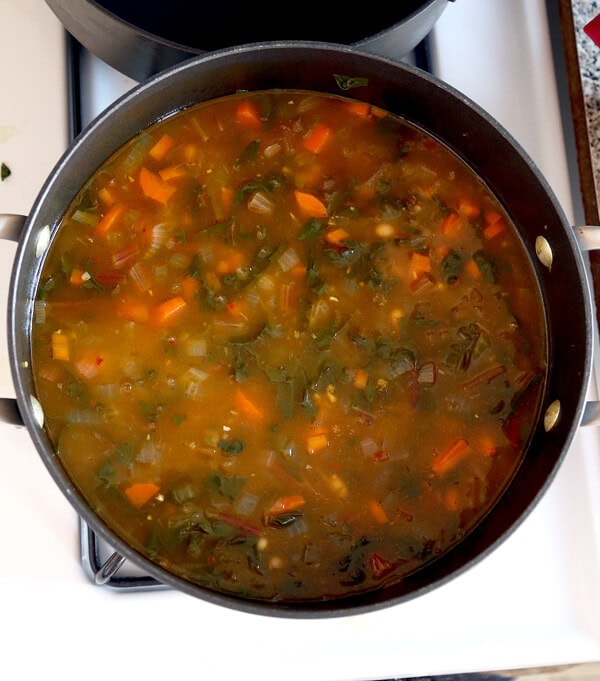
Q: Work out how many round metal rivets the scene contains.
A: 4